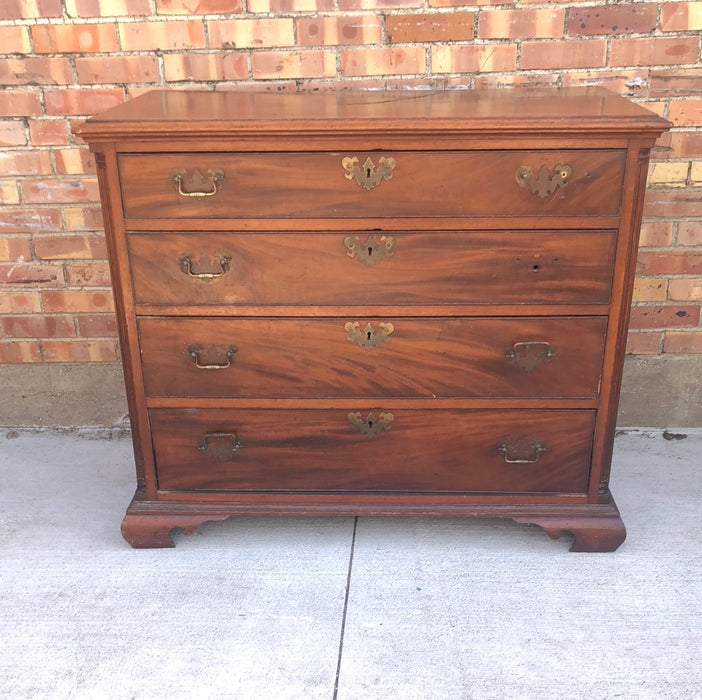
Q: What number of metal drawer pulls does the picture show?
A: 6